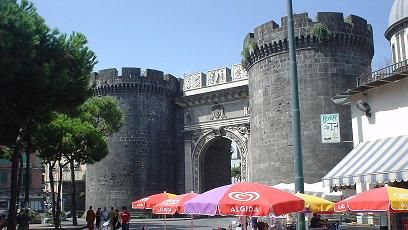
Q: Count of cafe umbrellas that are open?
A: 5